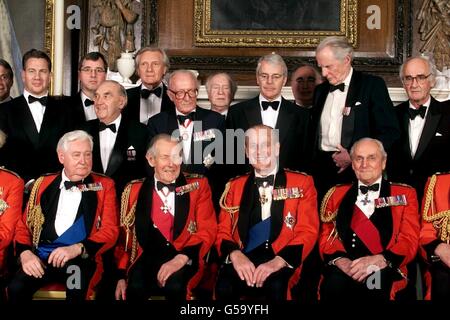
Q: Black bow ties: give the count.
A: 12